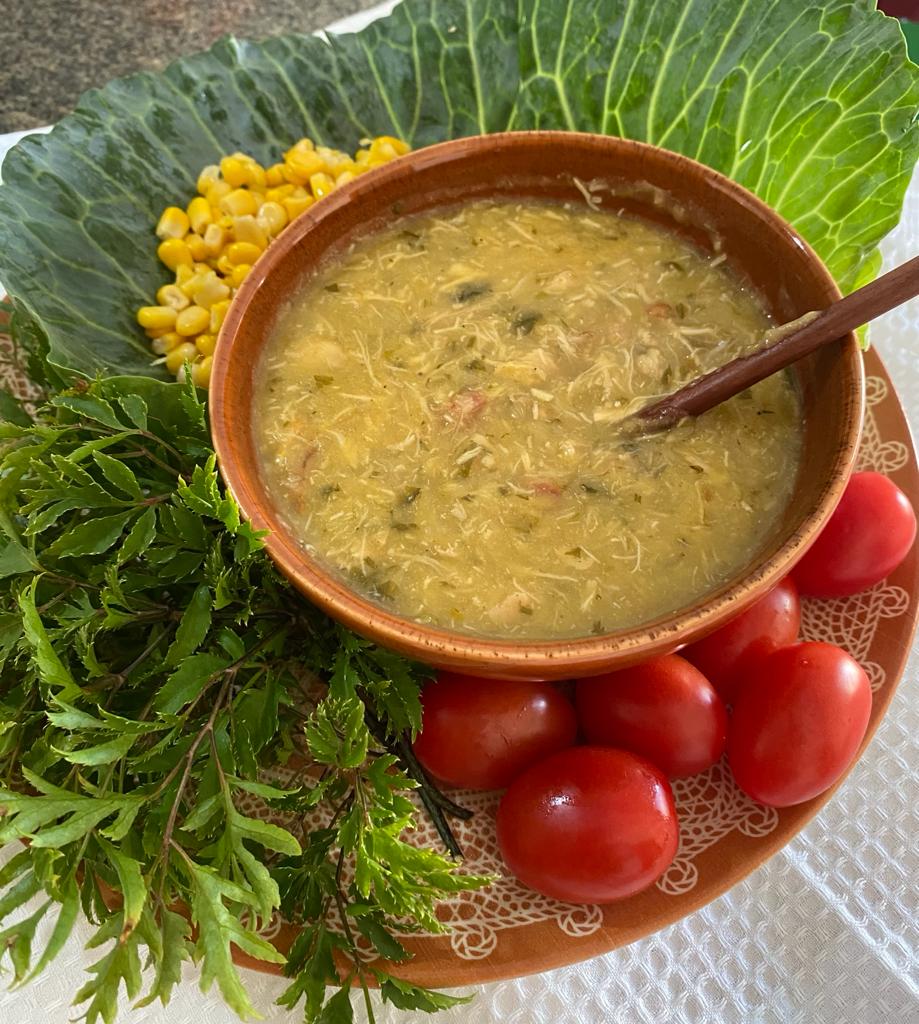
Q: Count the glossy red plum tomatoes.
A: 6